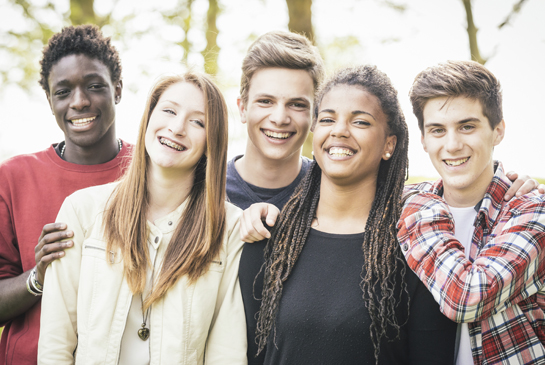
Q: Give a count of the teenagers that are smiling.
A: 5